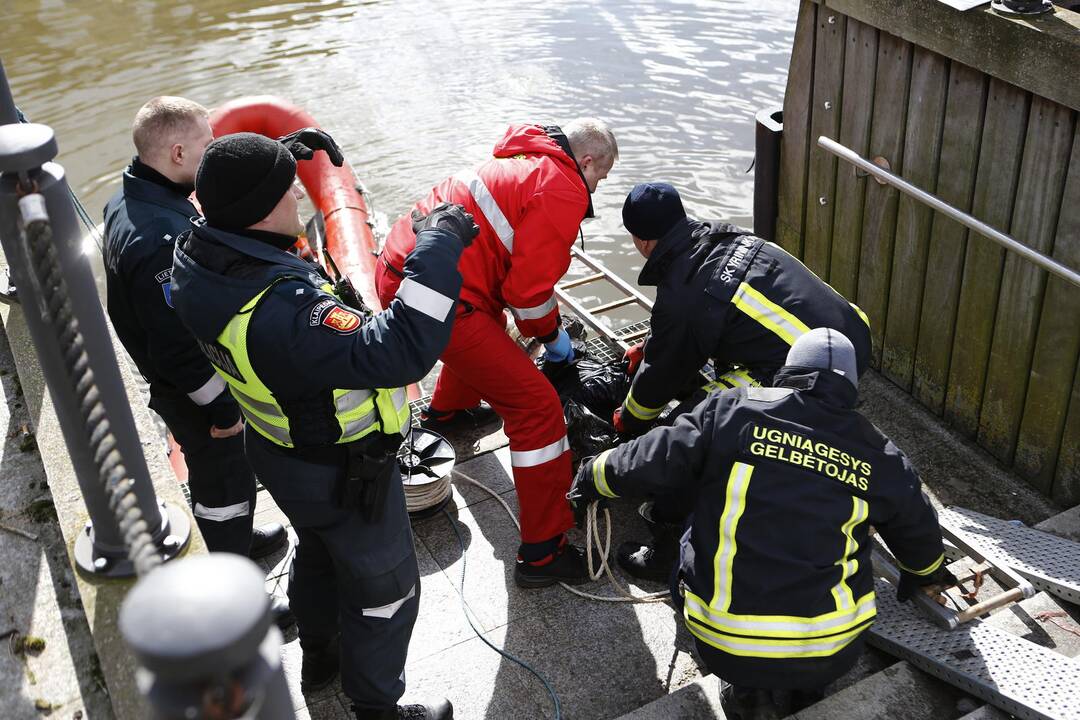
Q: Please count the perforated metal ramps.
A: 2